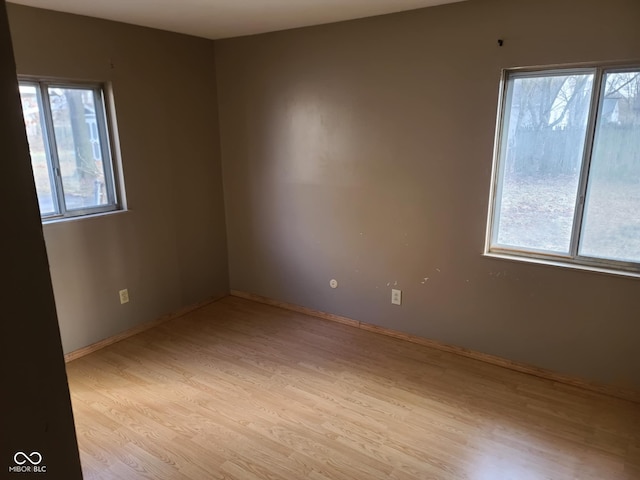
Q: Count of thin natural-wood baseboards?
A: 2